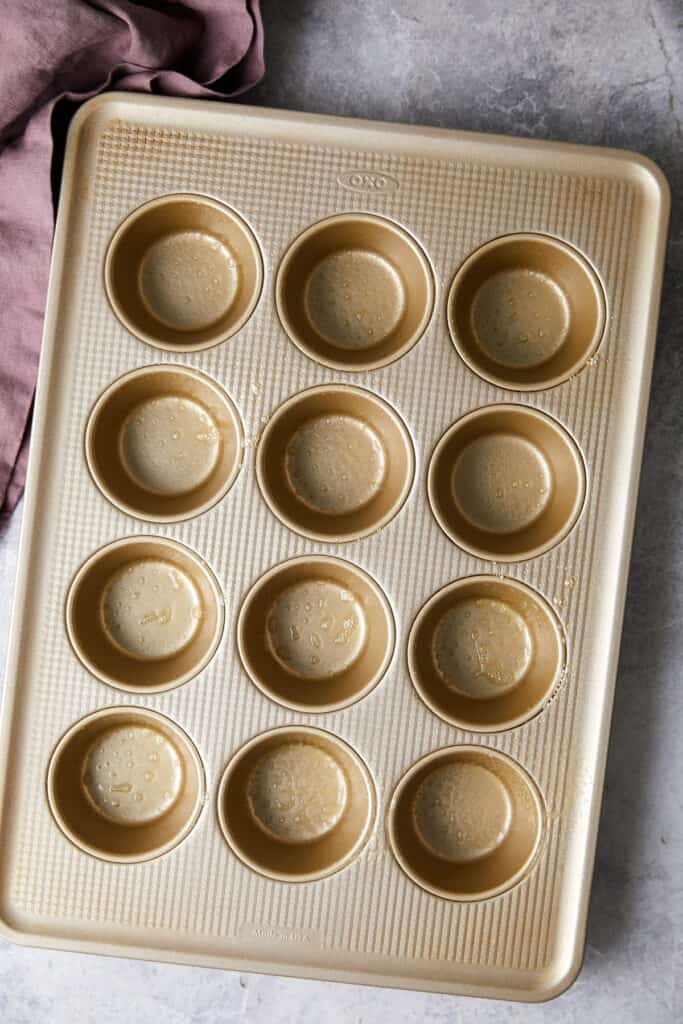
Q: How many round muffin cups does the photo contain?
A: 12